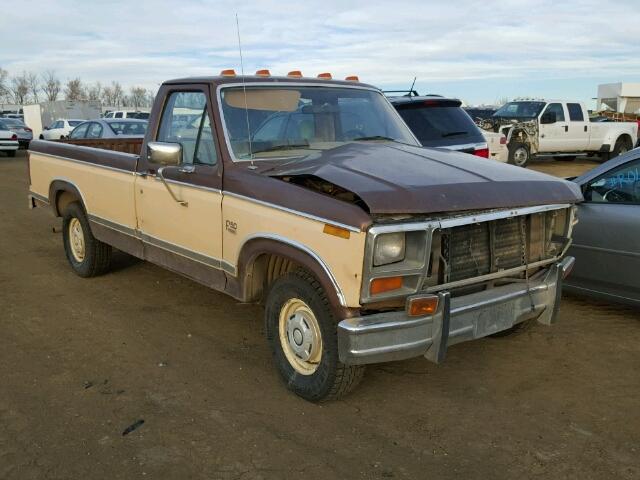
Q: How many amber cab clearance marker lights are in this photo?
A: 5